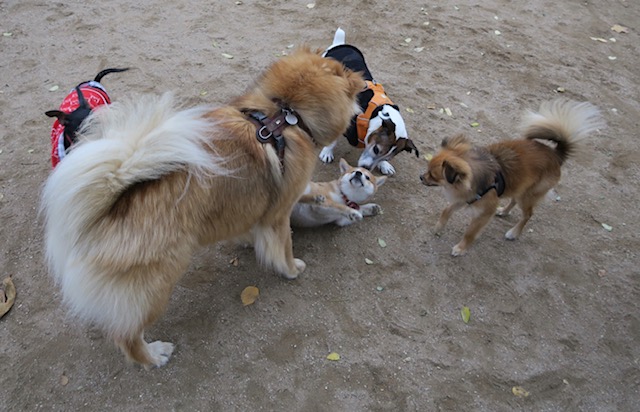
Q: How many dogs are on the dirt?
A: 5